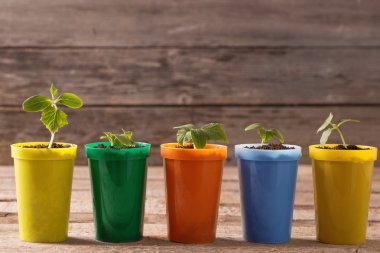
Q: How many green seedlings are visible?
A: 5